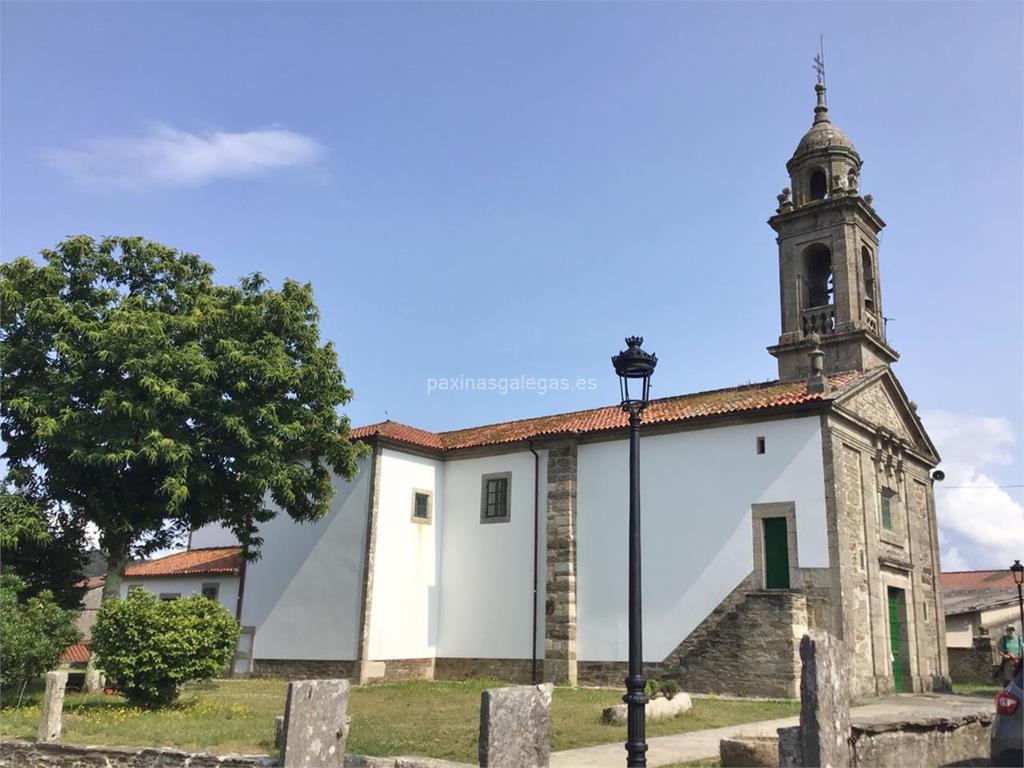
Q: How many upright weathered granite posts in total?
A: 4